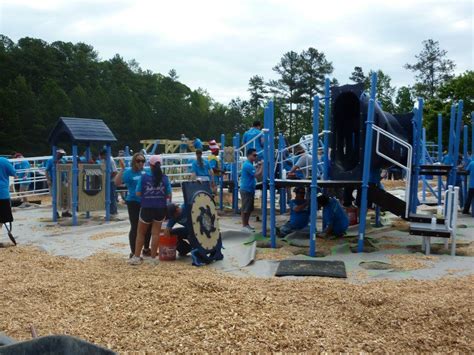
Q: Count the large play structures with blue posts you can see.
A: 2